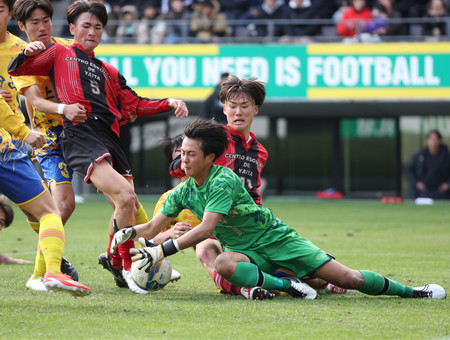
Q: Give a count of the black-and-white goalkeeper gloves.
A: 2